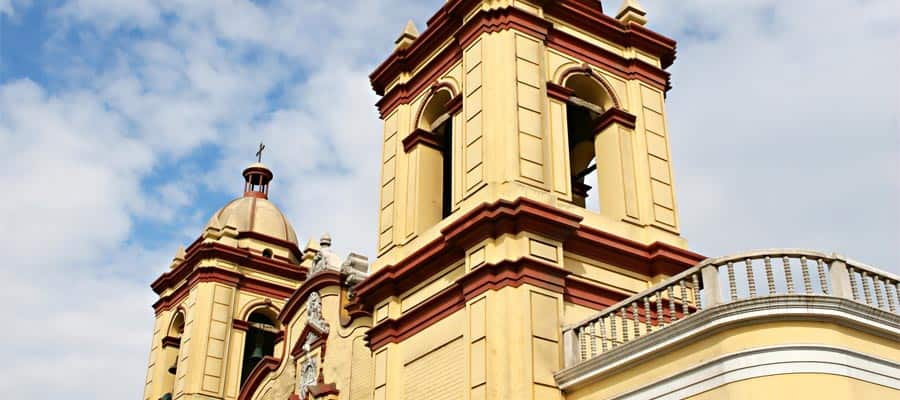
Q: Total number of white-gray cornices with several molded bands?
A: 2